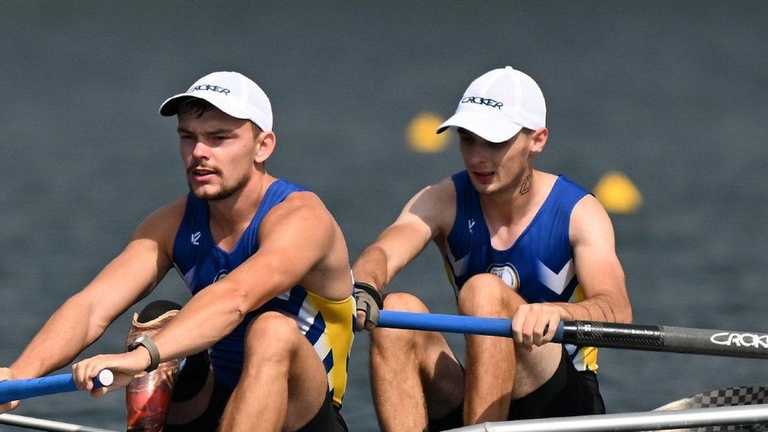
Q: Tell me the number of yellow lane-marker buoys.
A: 2